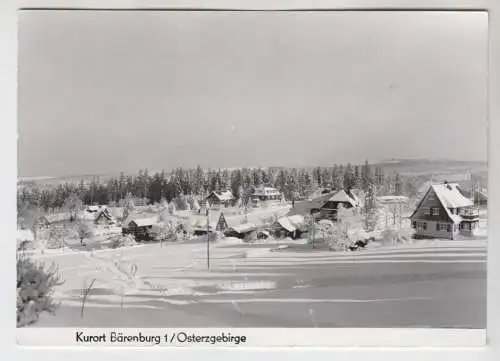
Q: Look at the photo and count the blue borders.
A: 0